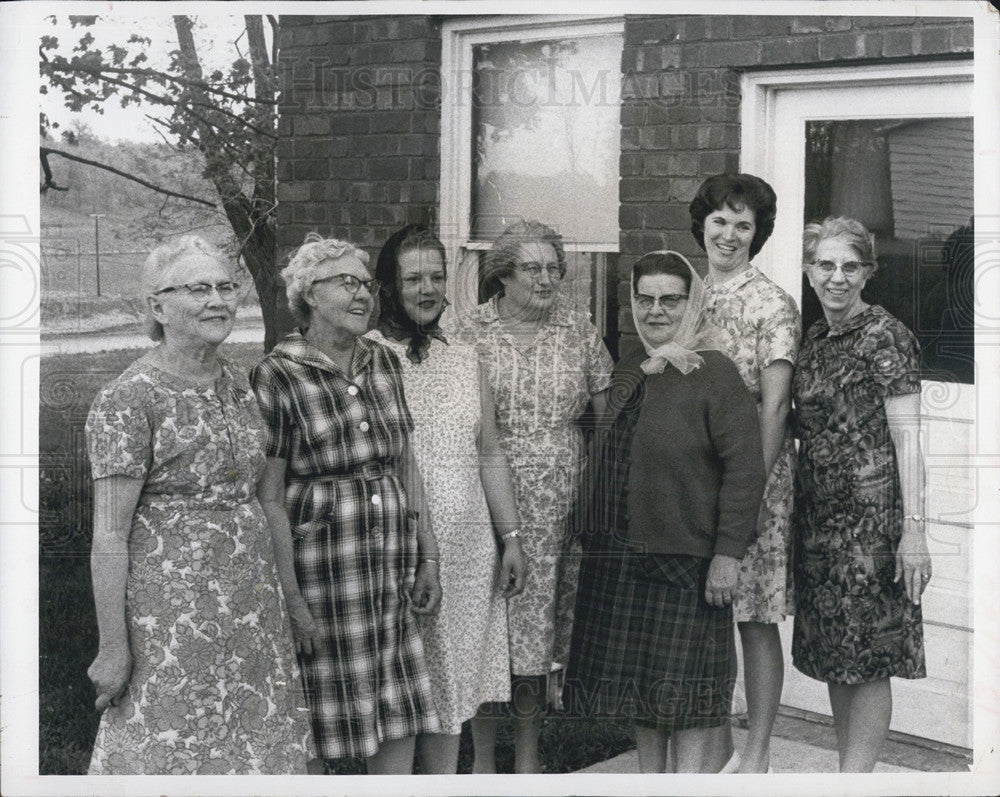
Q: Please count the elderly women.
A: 5